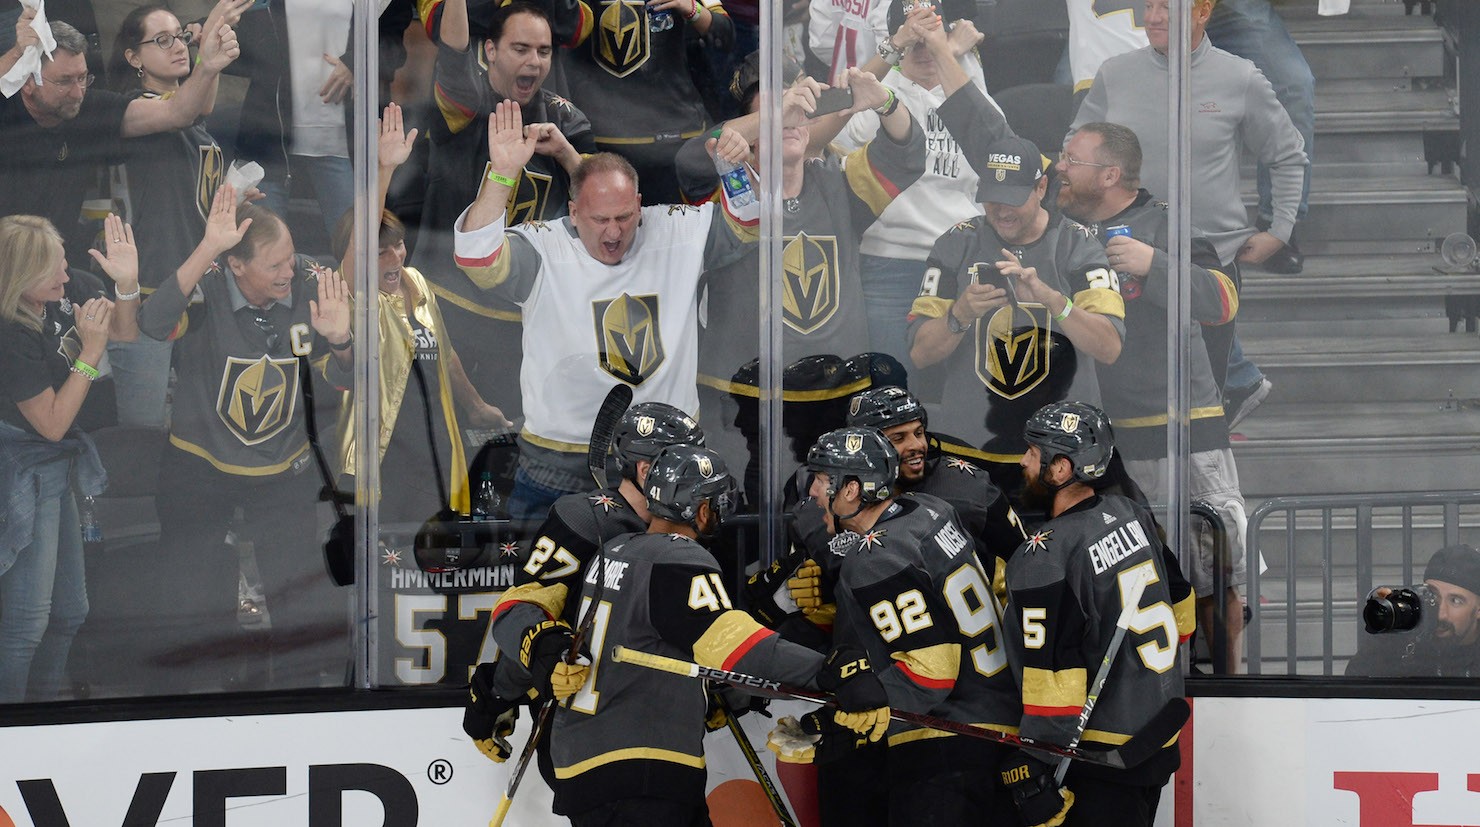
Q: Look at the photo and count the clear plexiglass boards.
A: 4